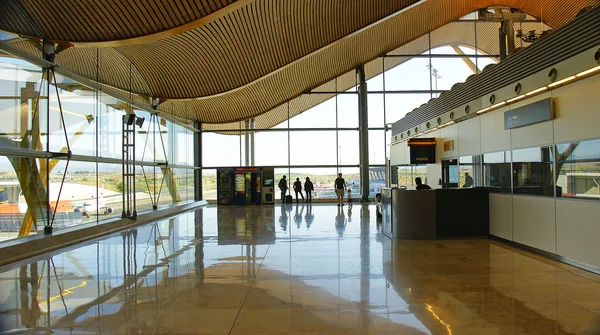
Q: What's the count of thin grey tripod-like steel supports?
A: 2